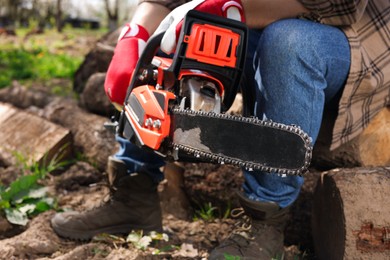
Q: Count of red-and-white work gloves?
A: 2